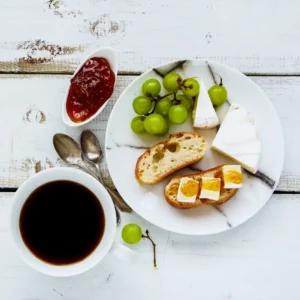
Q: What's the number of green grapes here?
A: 11